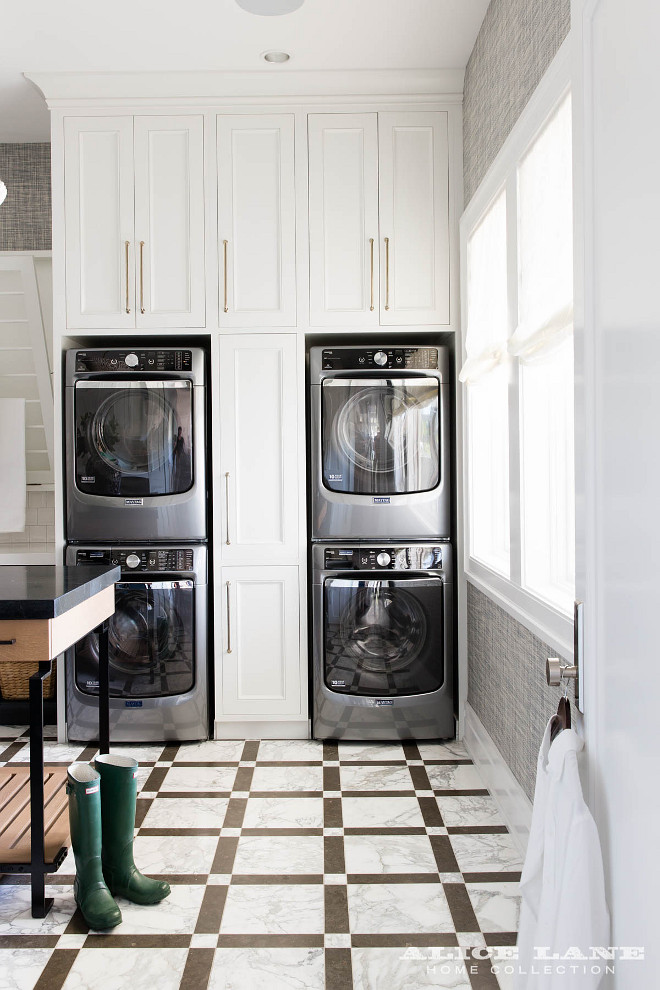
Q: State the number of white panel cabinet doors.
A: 7